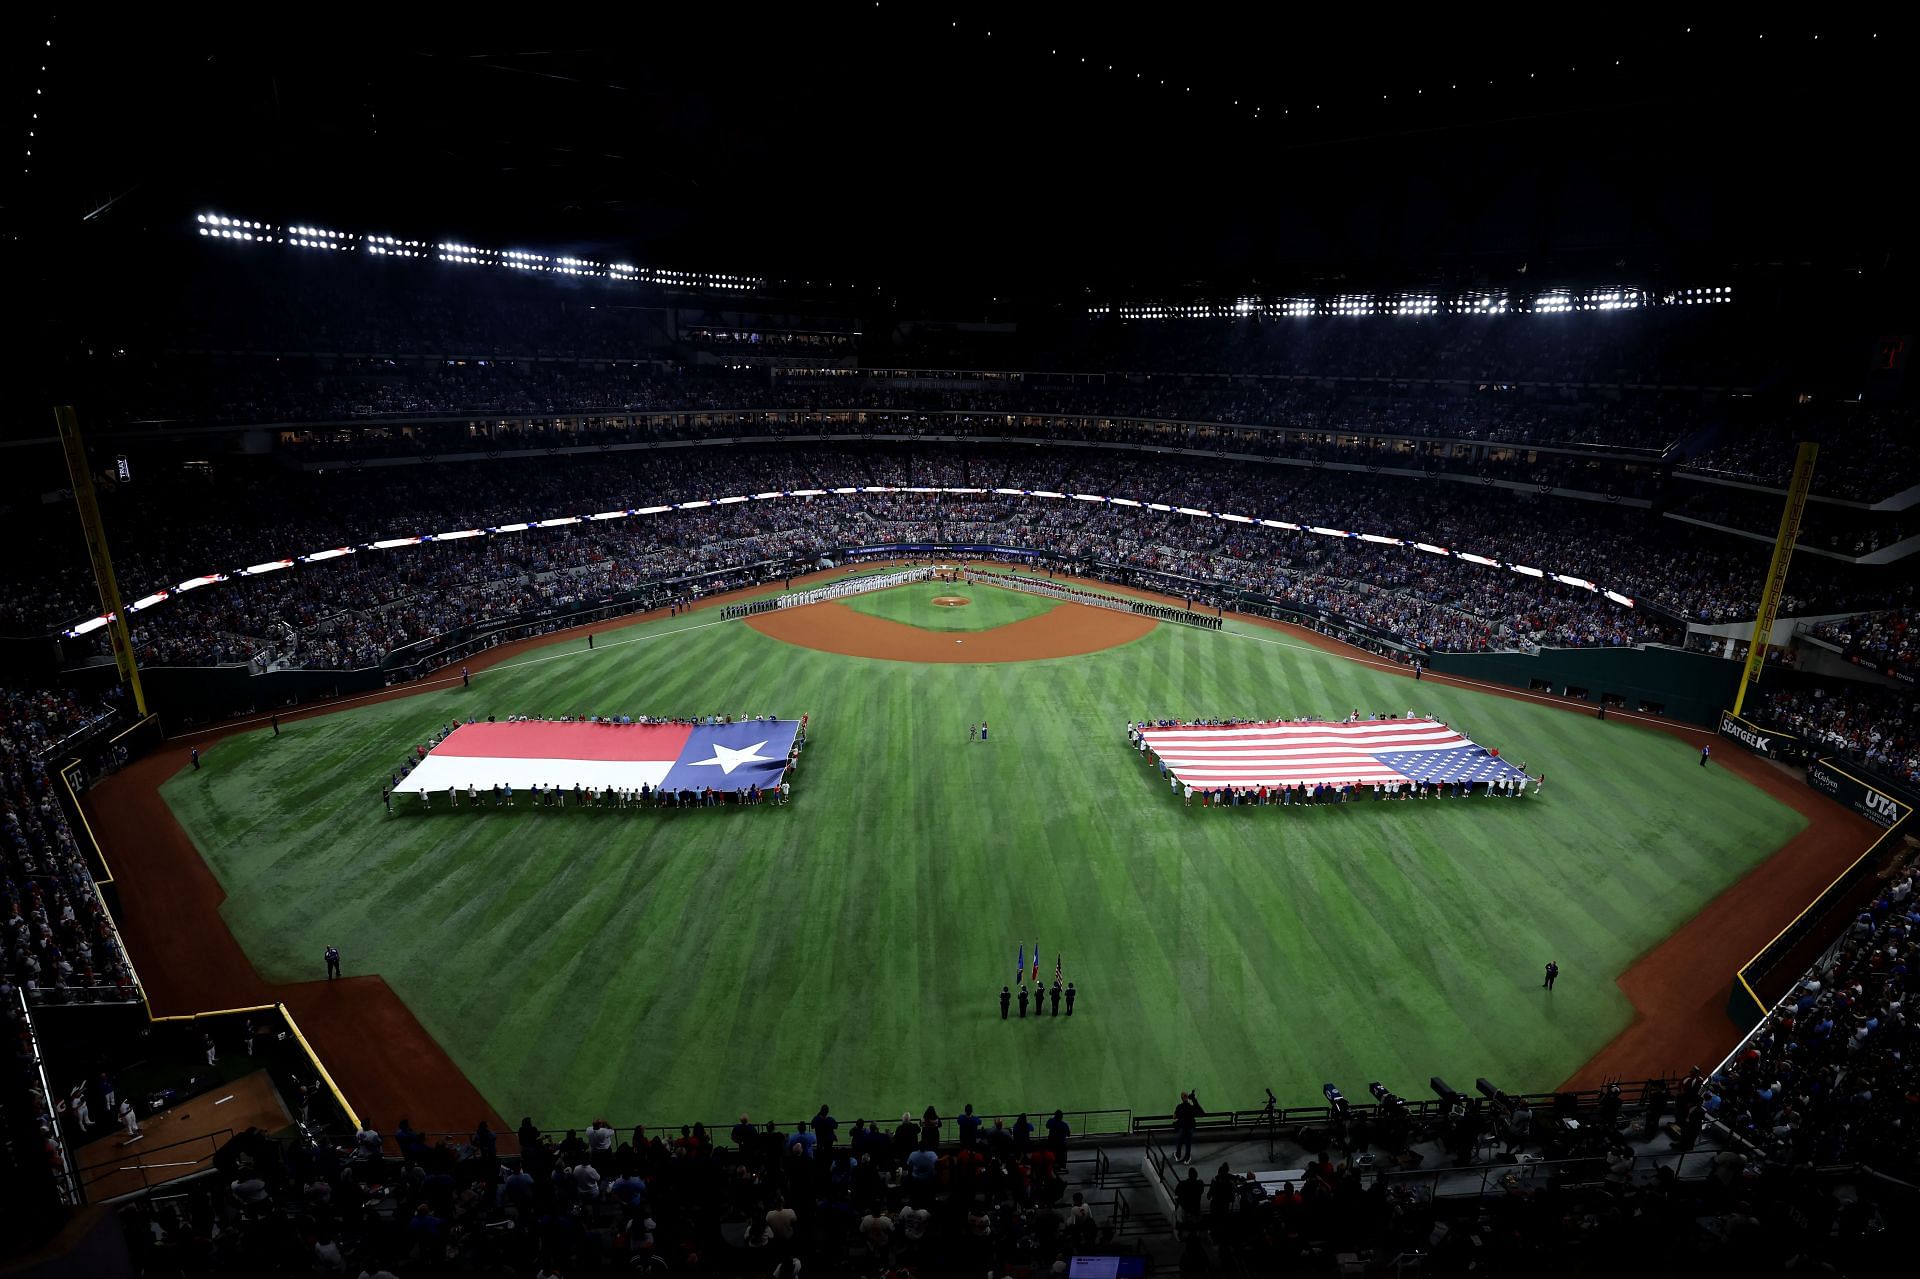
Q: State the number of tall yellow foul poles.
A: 2